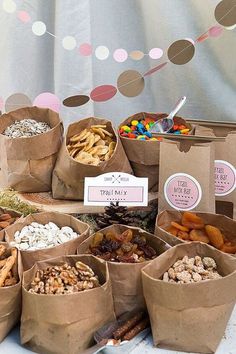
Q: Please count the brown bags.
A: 12